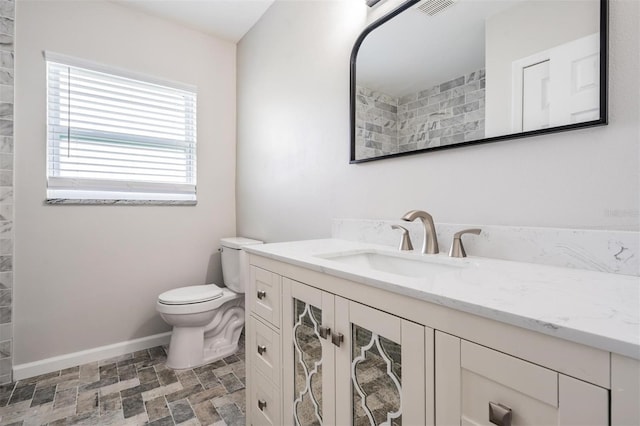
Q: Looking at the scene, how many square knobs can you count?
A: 6